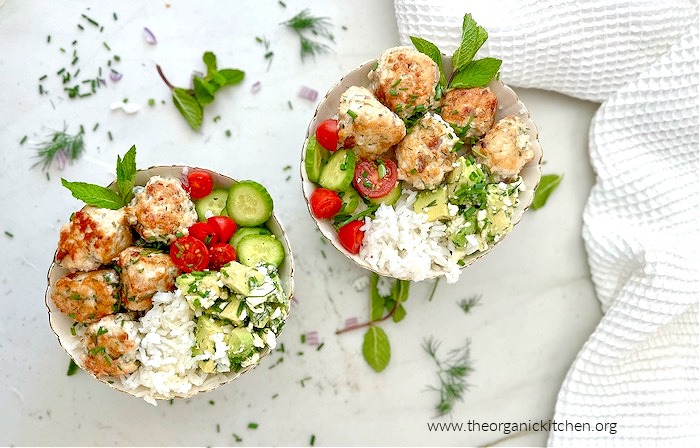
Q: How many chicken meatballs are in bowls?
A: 10